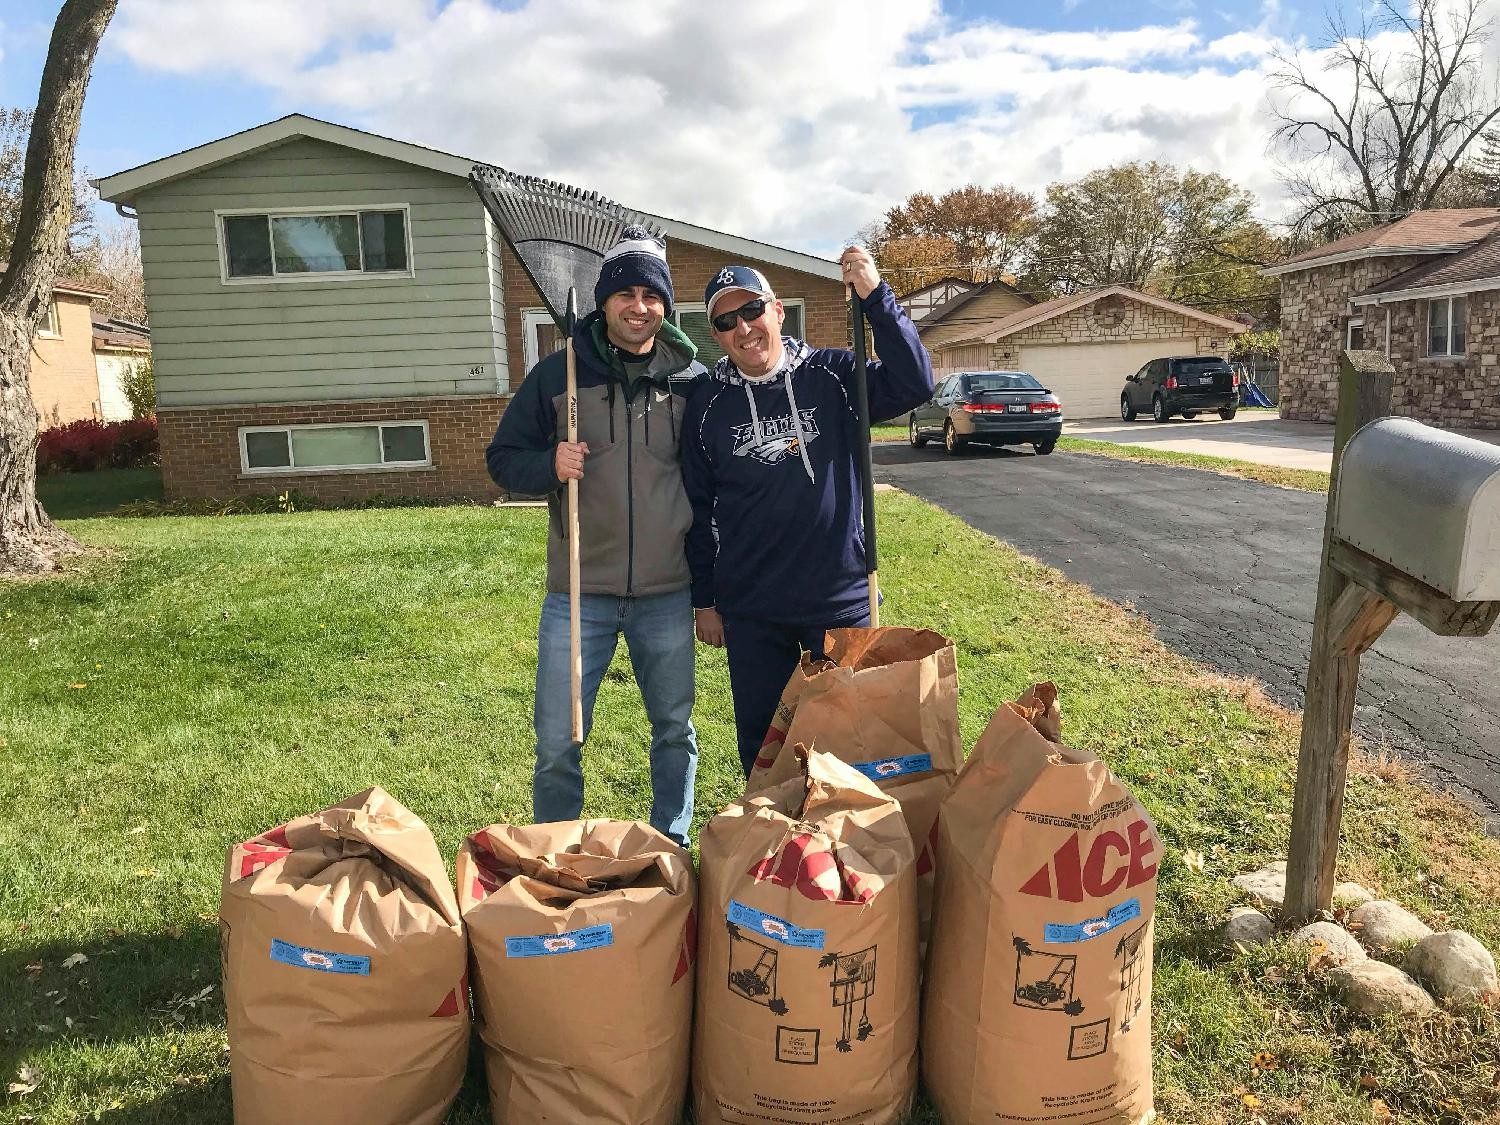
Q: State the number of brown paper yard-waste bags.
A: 5